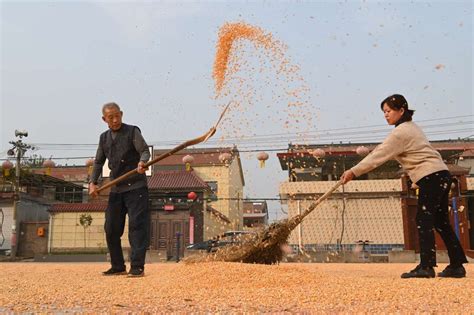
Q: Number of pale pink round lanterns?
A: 8